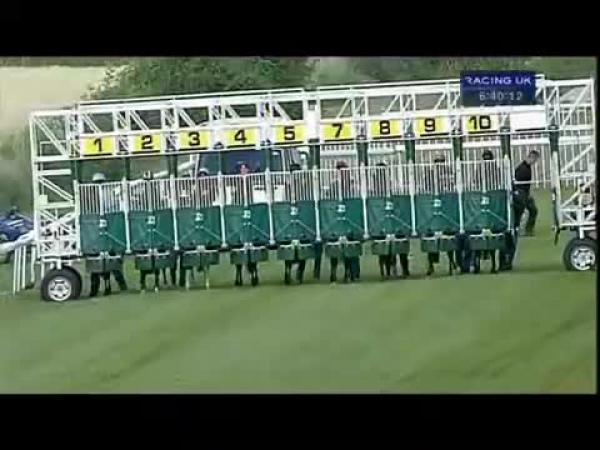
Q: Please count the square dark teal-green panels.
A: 9